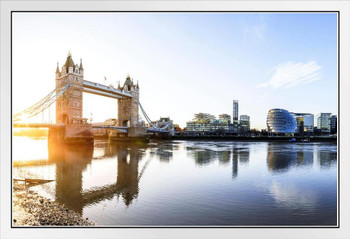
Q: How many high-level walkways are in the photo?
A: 2